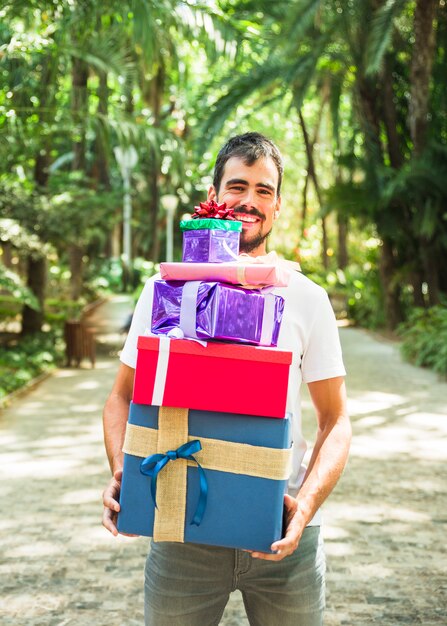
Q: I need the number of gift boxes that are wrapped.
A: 5